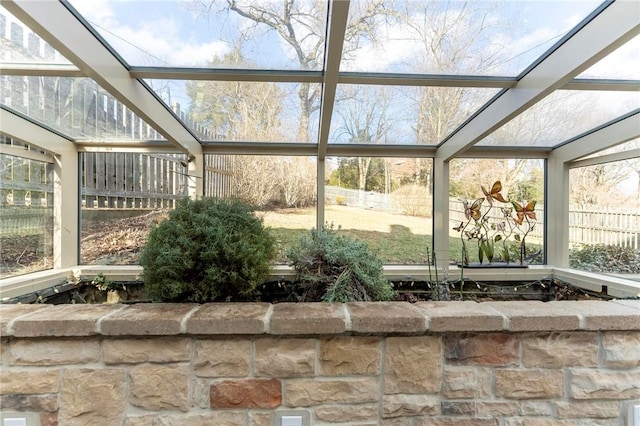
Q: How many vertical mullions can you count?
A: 5